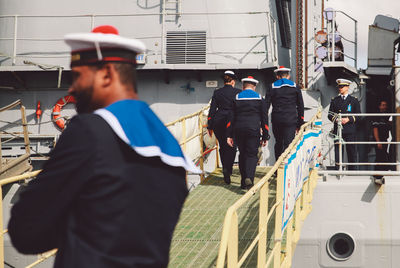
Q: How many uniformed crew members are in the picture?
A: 5